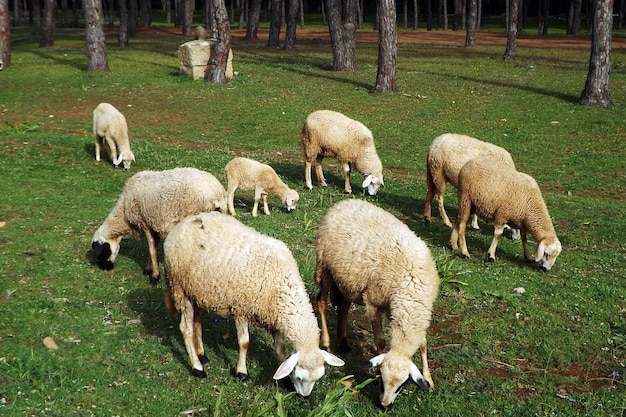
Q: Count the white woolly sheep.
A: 8